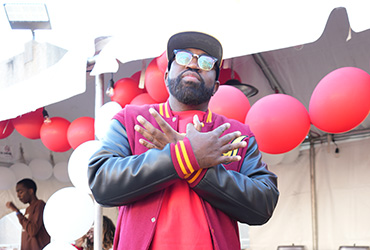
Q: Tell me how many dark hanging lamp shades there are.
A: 1